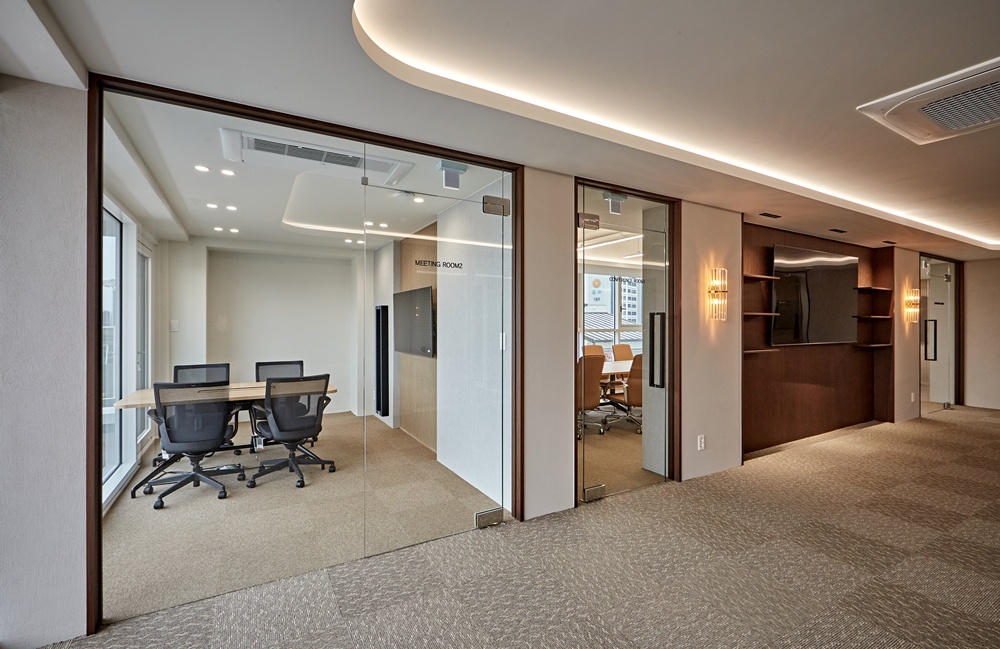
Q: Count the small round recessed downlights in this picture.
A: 11